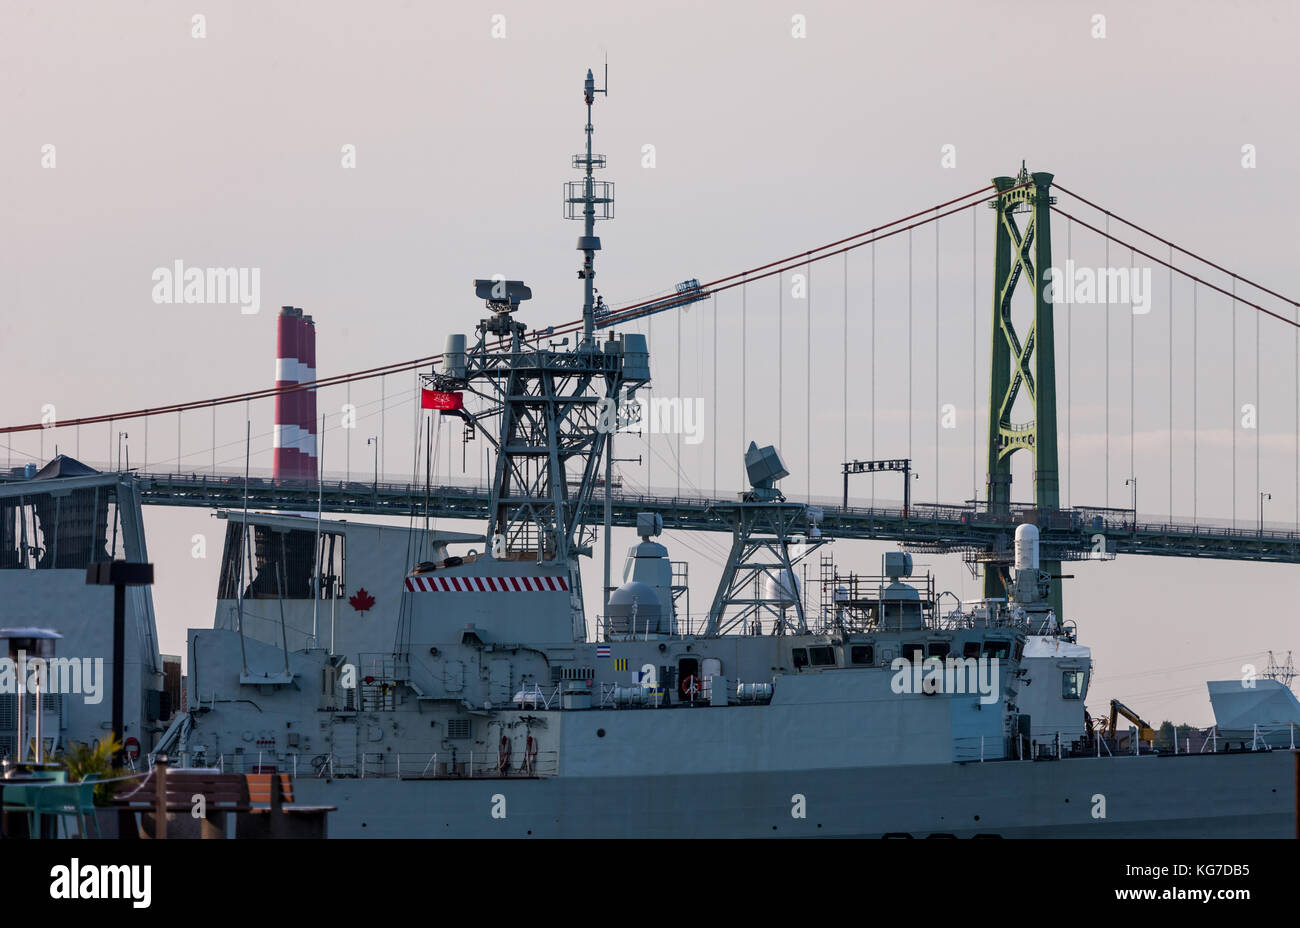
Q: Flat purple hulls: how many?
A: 0